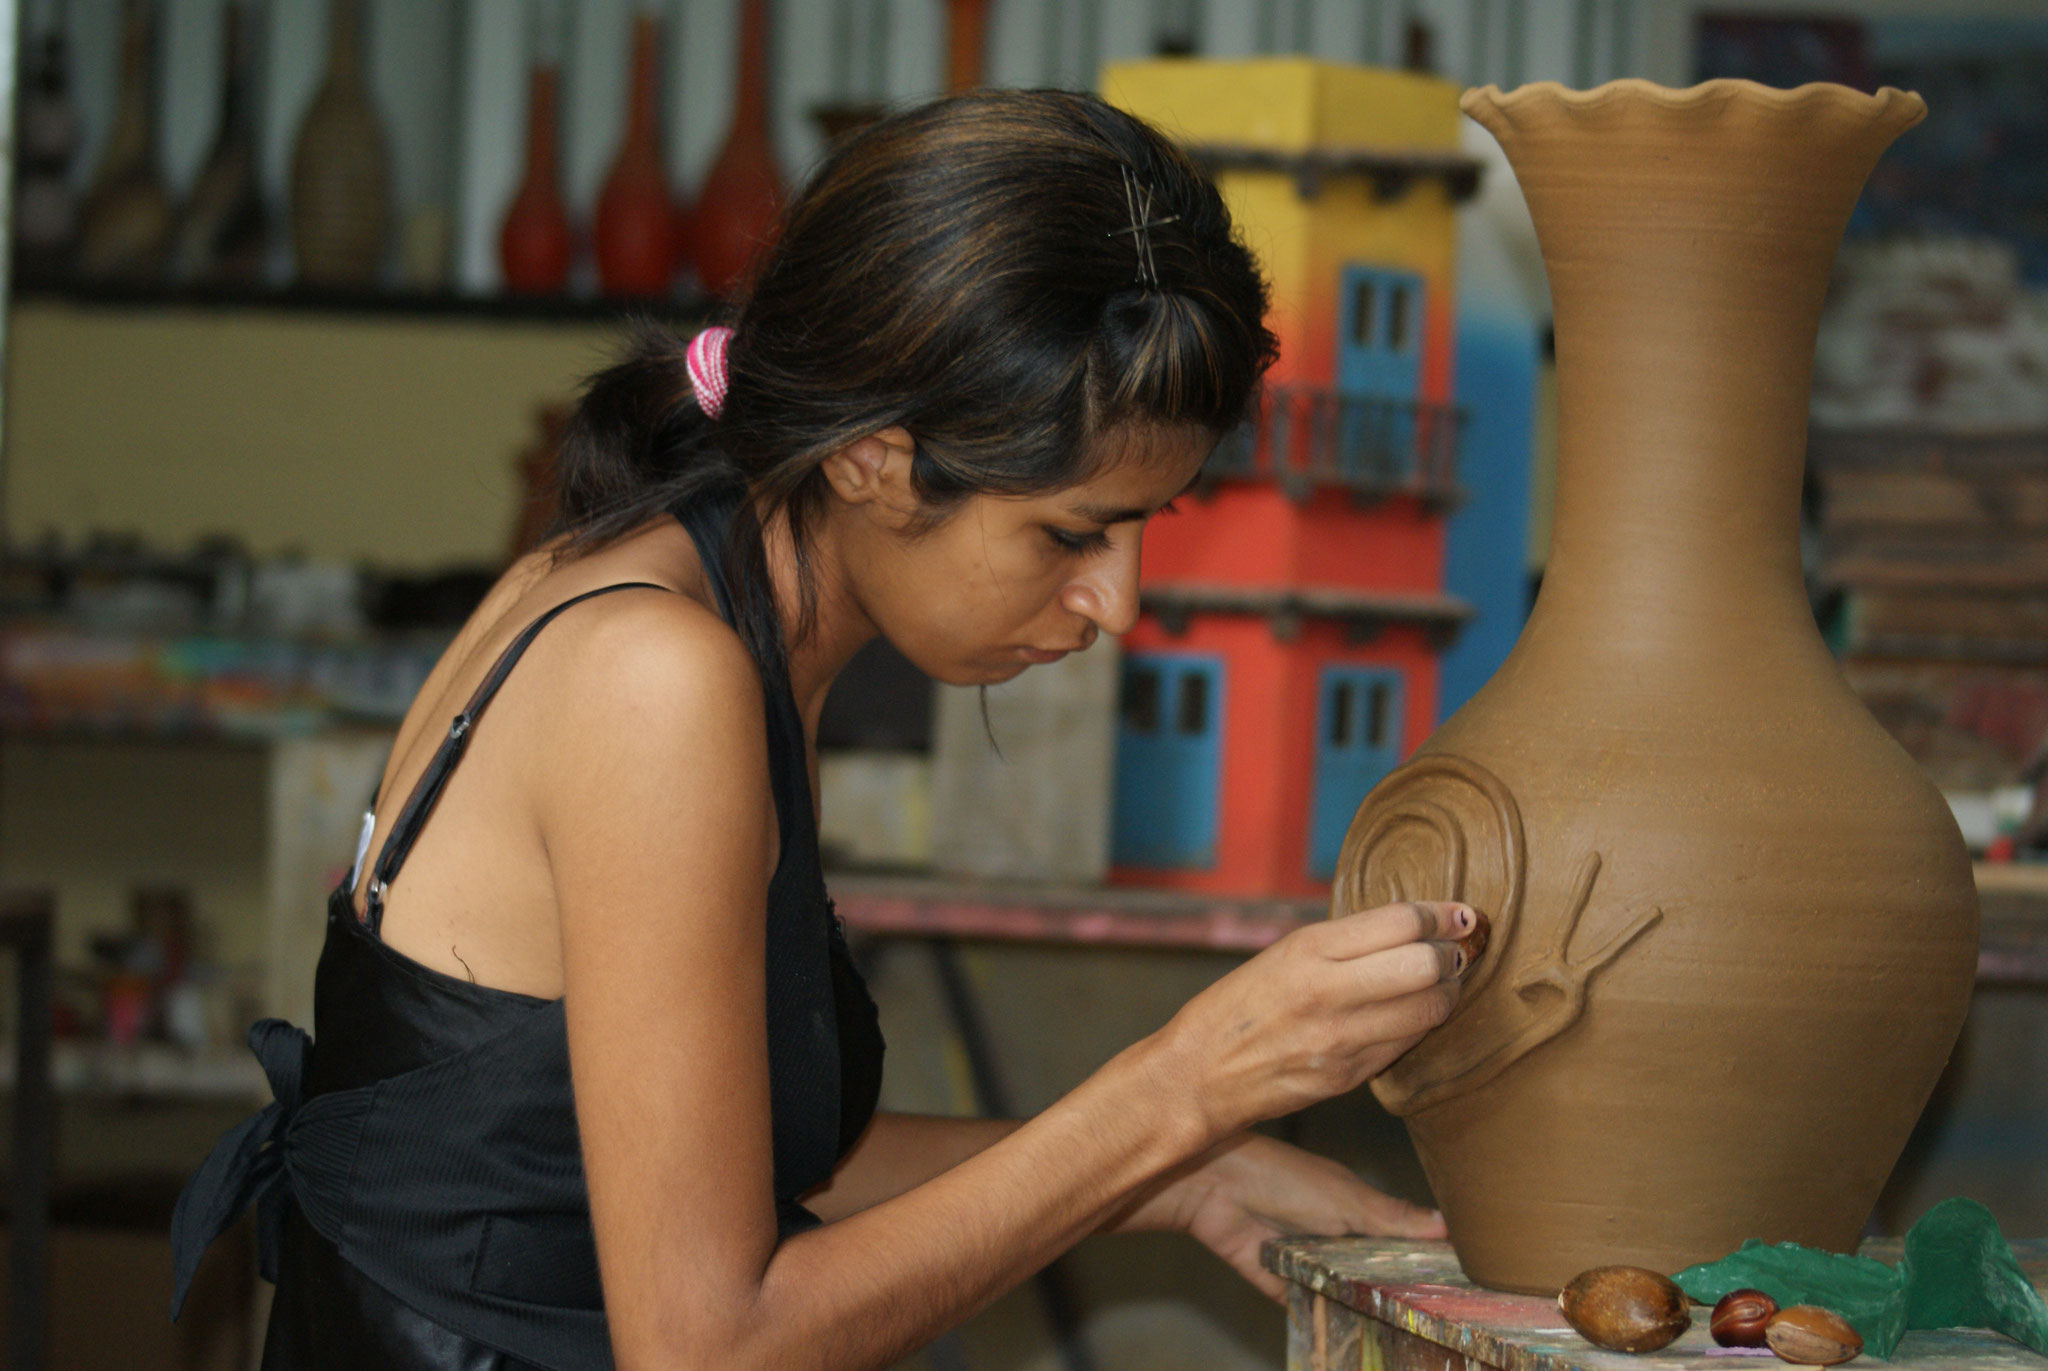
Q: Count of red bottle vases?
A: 3